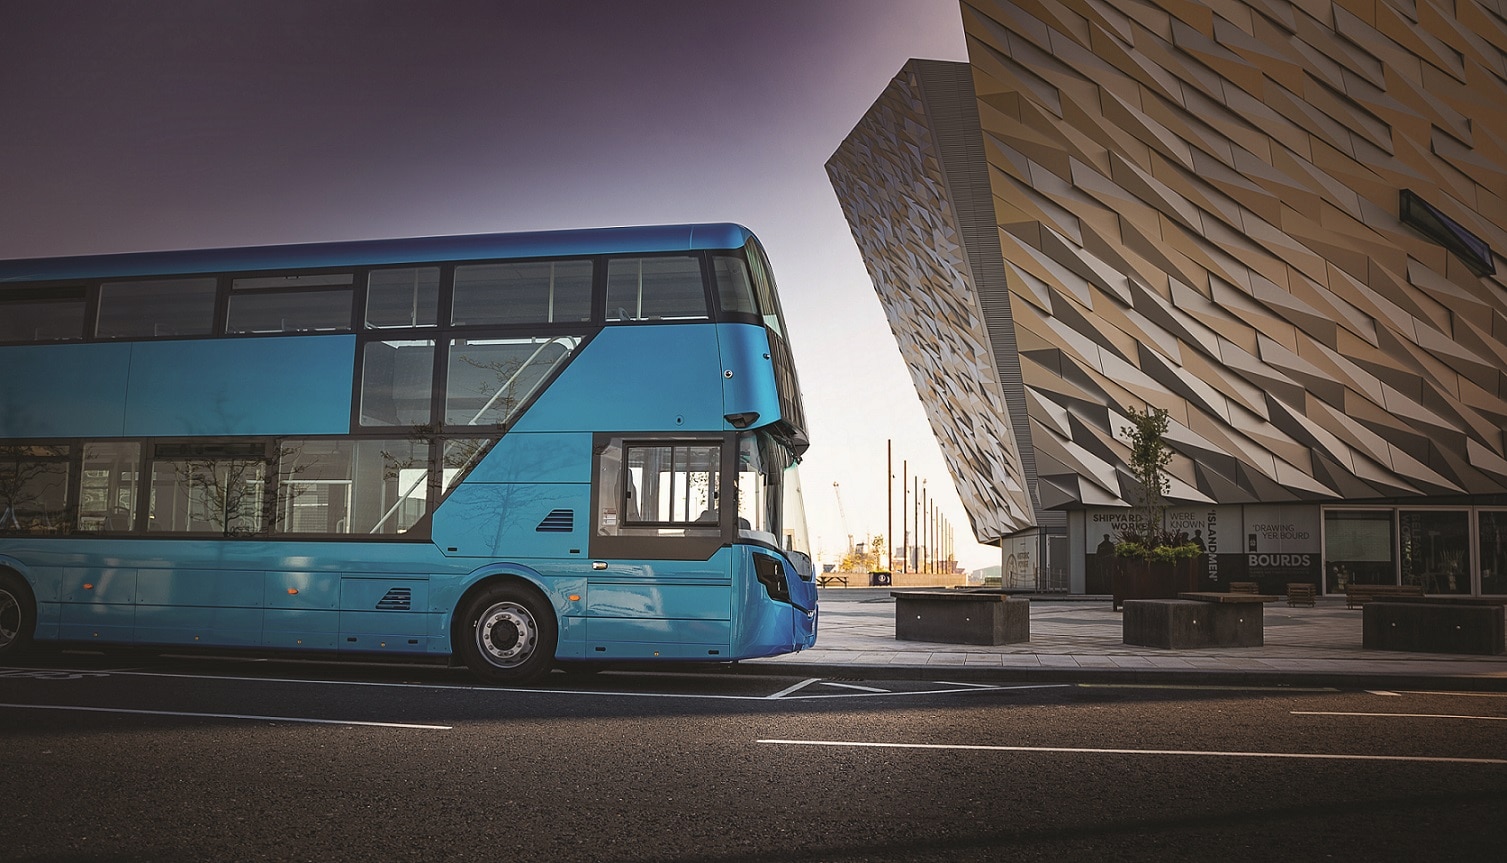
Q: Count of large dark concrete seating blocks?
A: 3